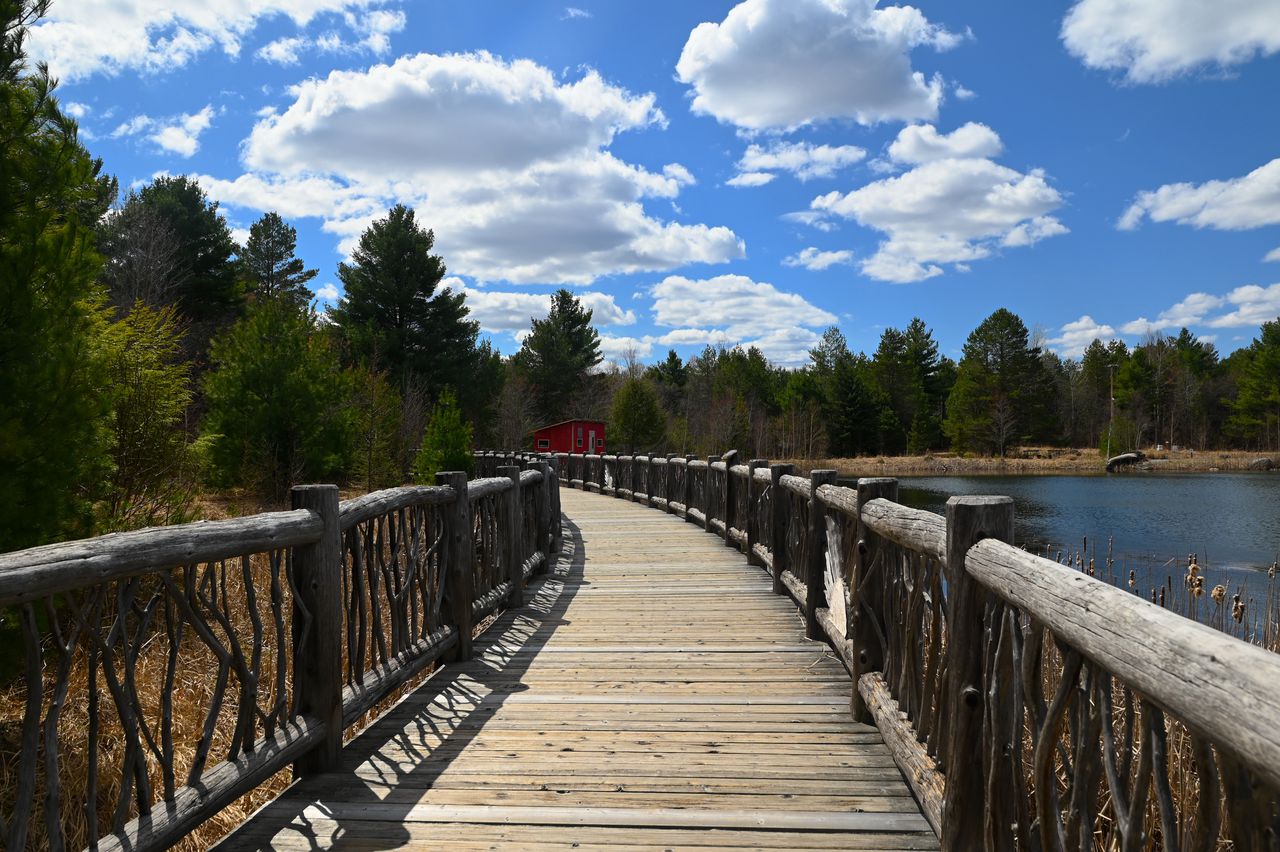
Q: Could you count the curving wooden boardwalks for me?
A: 1